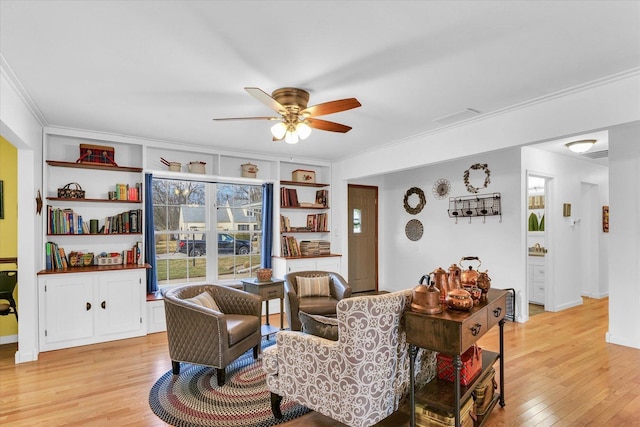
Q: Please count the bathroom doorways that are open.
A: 1